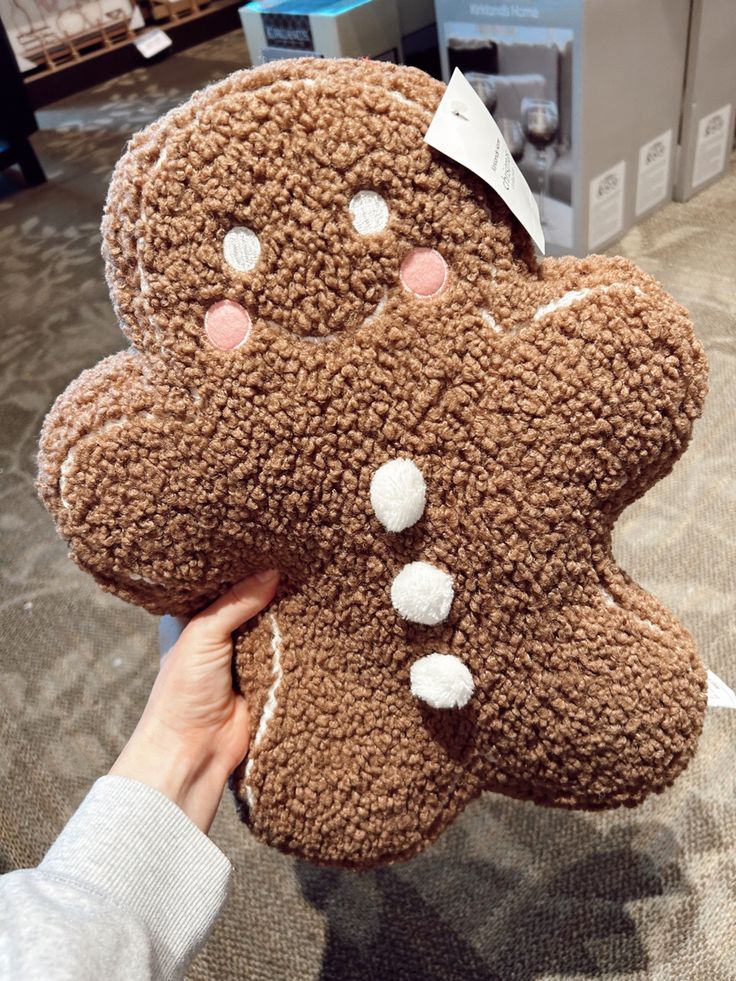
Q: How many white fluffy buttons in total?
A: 3